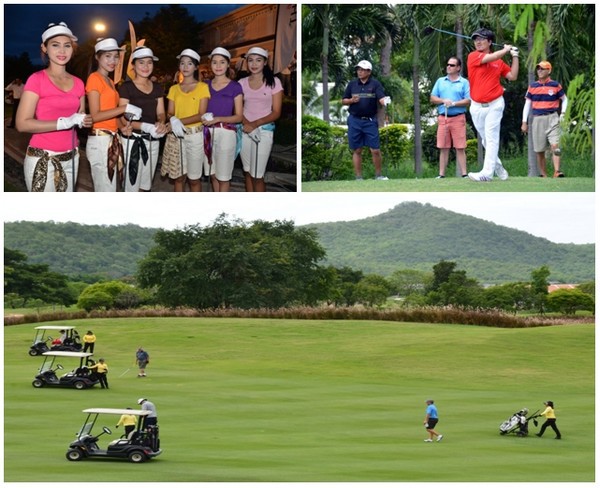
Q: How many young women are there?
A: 6